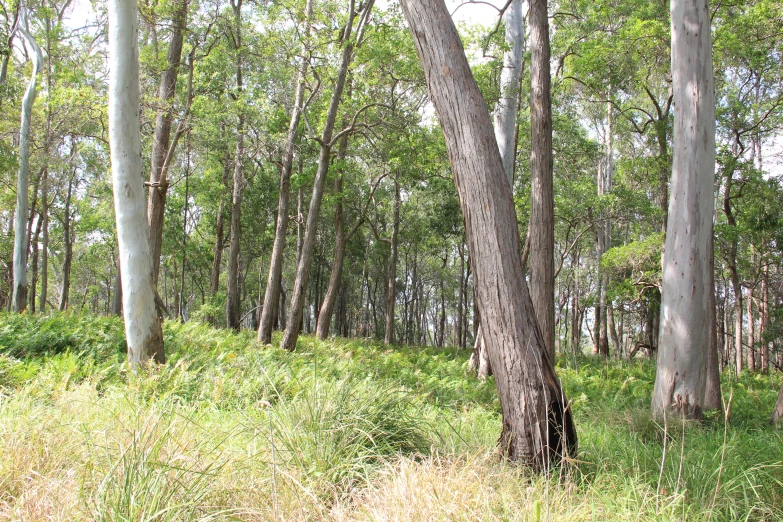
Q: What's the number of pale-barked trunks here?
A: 4